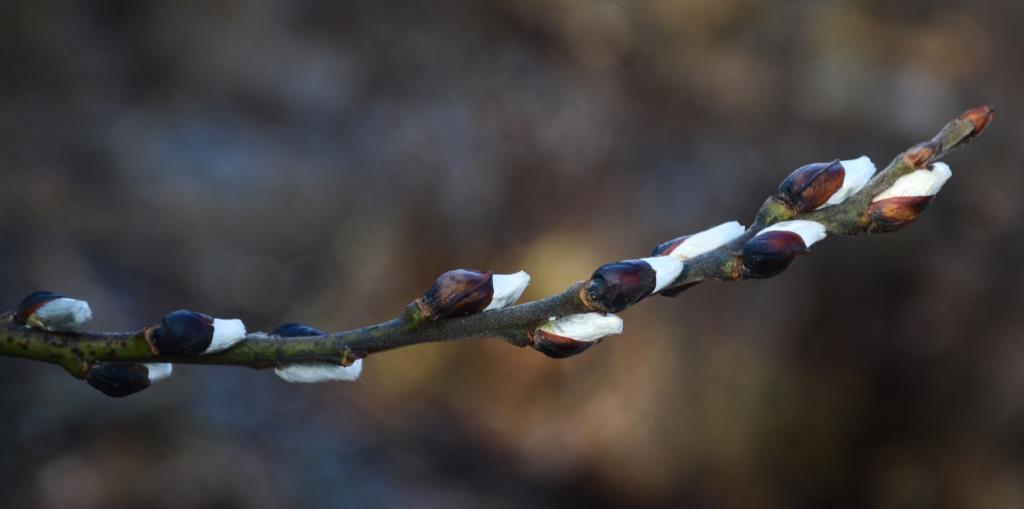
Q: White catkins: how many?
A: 11